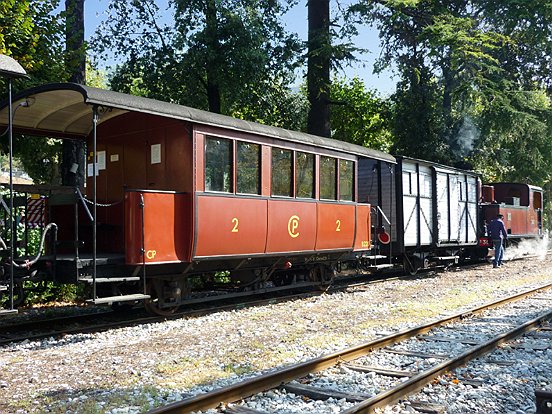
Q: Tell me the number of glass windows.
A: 6